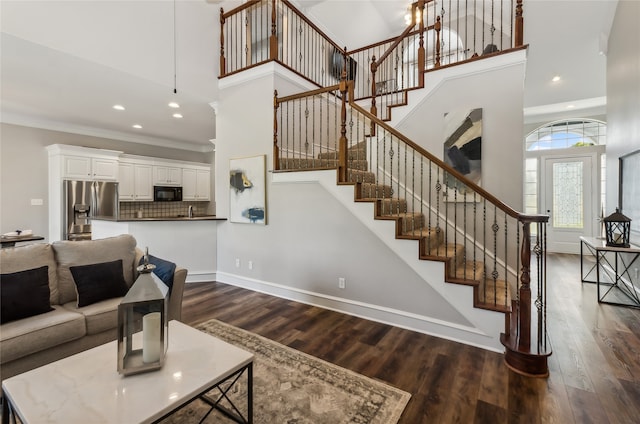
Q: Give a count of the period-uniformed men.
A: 0